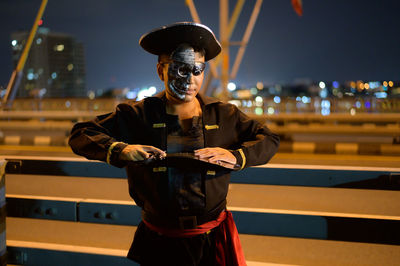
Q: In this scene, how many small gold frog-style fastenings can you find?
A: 4